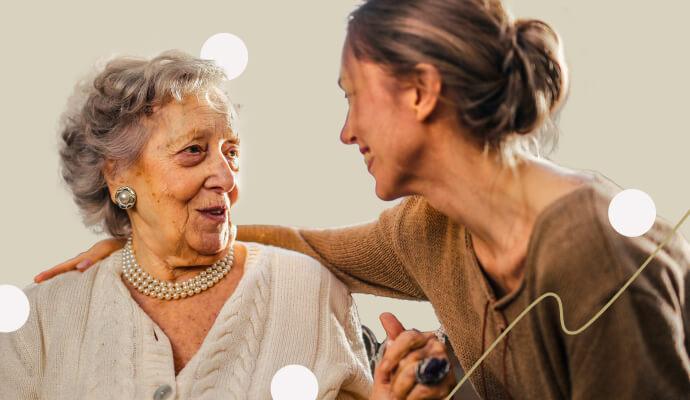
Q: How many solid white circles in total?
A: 4